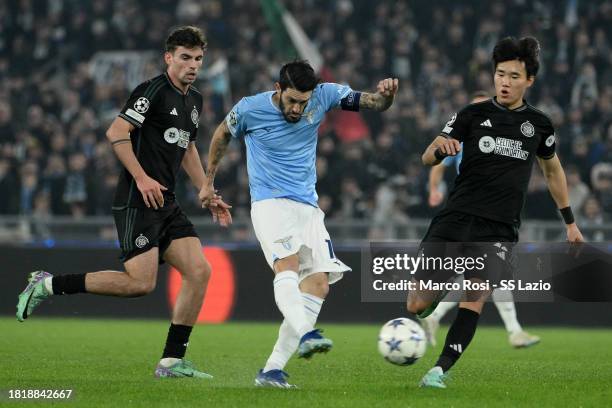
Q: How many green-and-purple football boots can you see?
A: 2